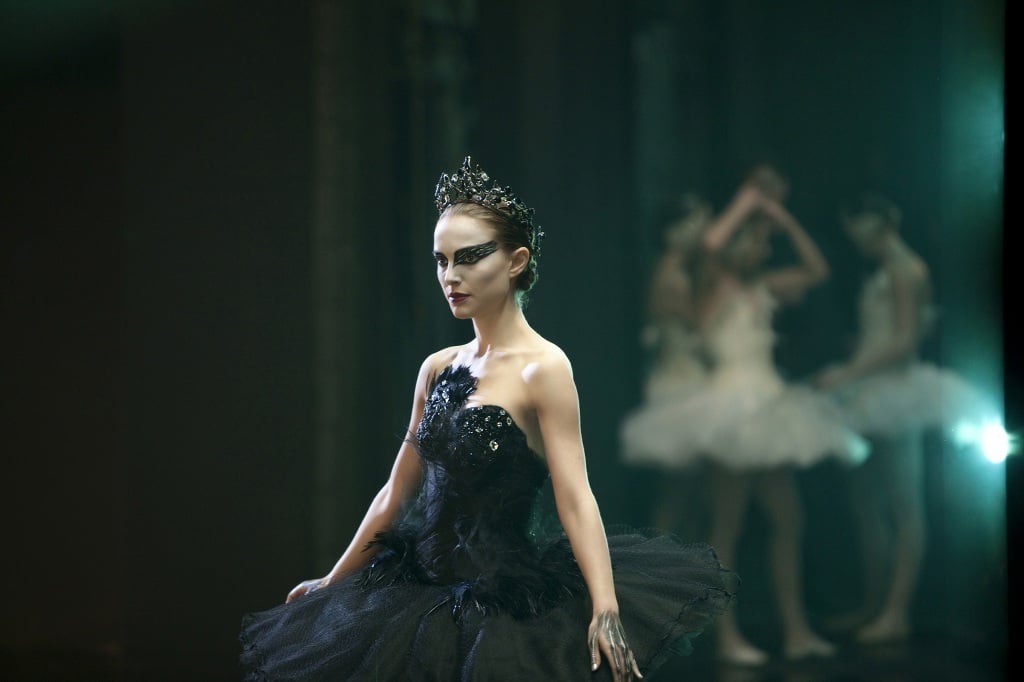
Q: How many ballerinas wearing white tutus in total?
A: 3